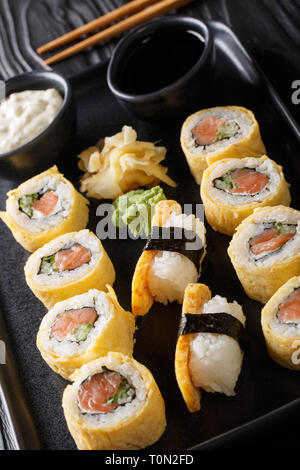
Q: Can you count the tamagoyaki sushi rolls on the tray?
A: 8